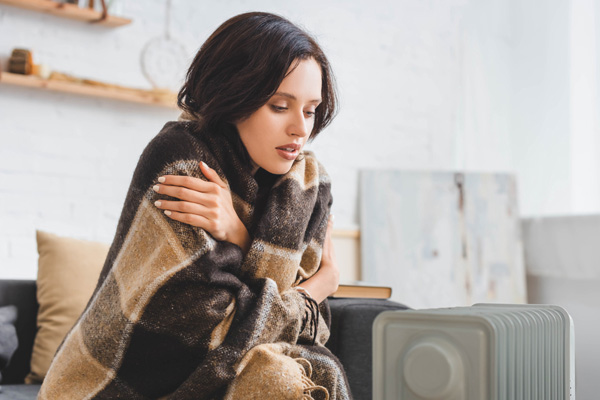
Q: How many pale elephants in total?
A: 0